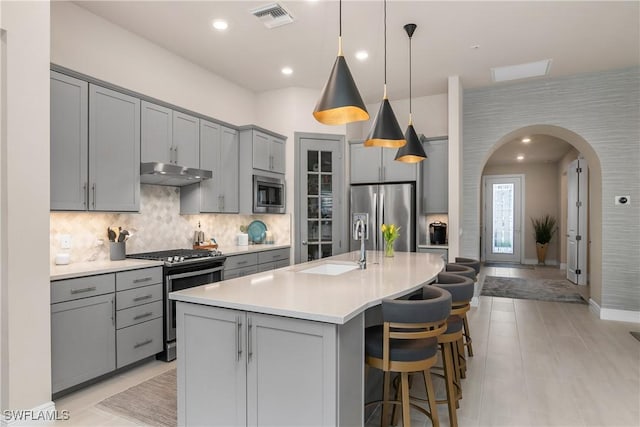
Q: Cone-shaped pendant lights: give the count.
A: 3